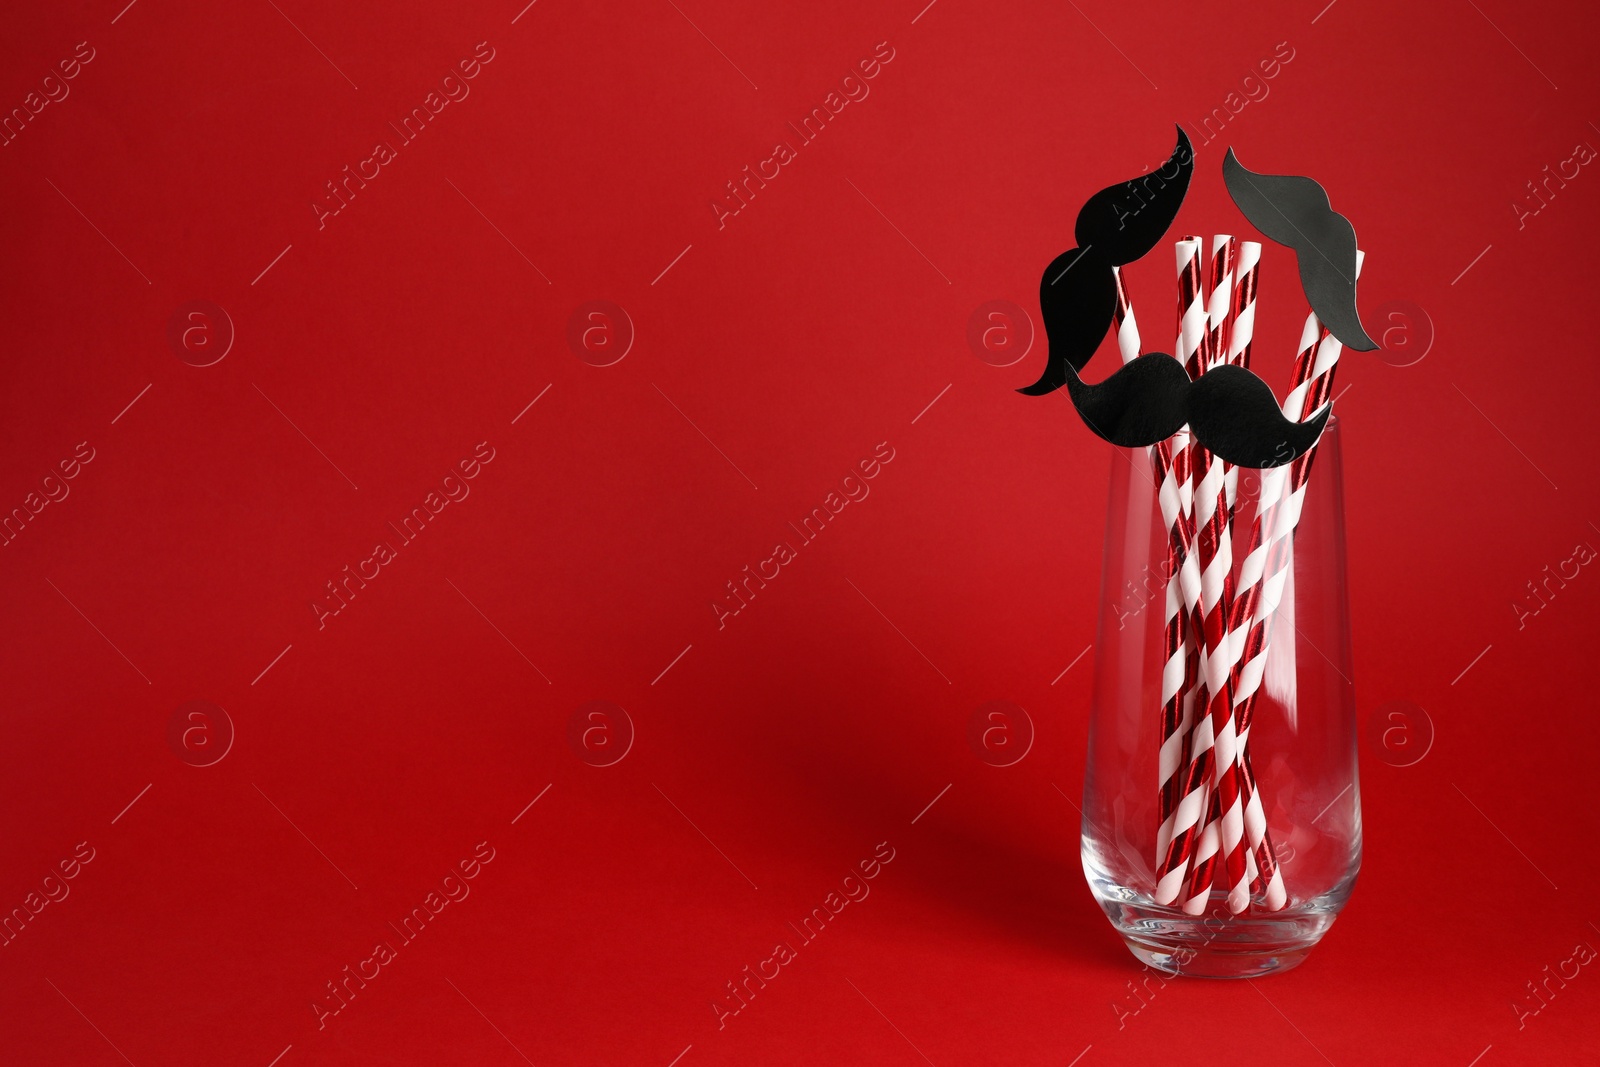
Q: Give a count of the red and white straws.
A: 8